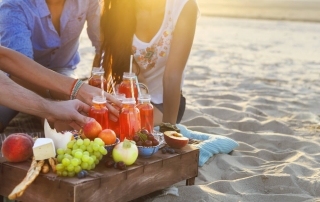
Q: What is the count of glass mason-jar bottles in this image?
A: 6